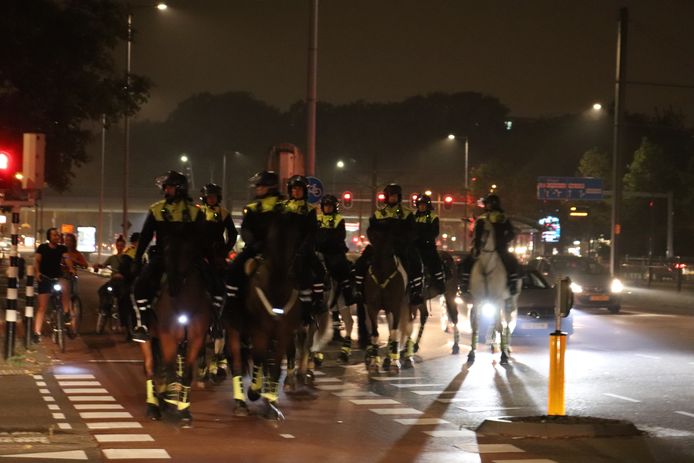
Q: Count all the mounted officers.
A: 8